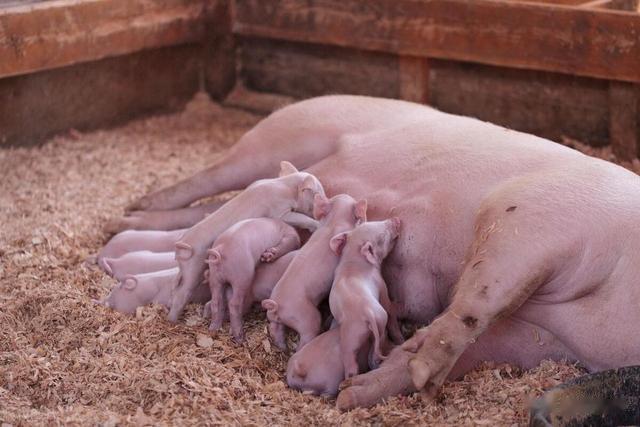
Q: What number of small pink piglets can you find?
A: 9